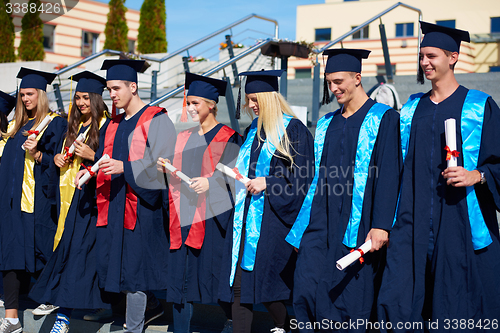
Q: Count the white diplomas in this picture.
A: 7